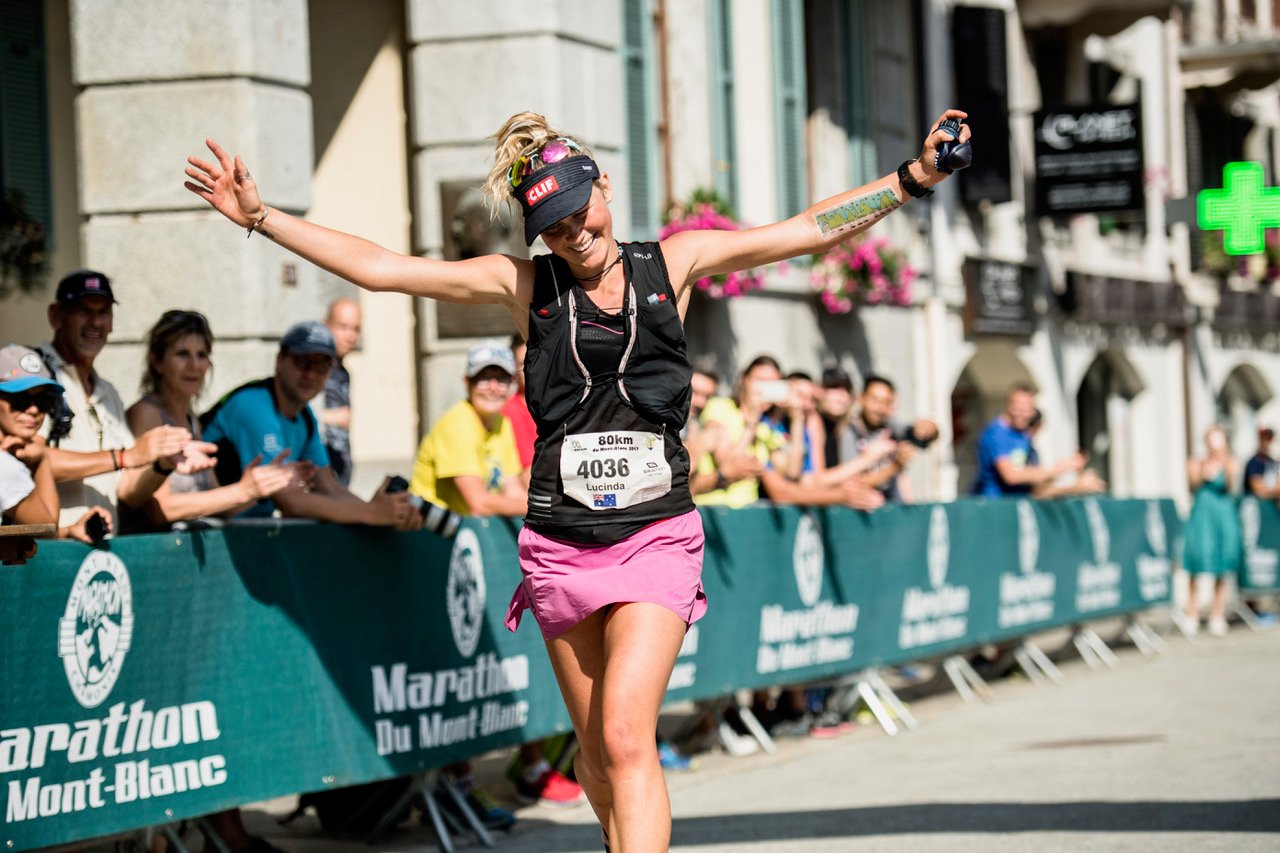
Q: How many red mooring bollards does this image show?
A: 0